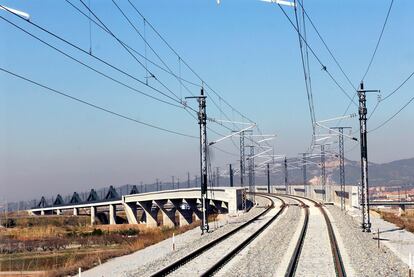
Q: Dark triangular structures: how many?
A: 6